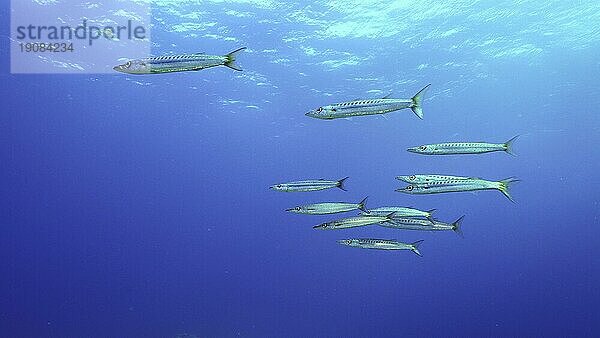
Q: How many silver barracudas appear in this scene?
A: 11